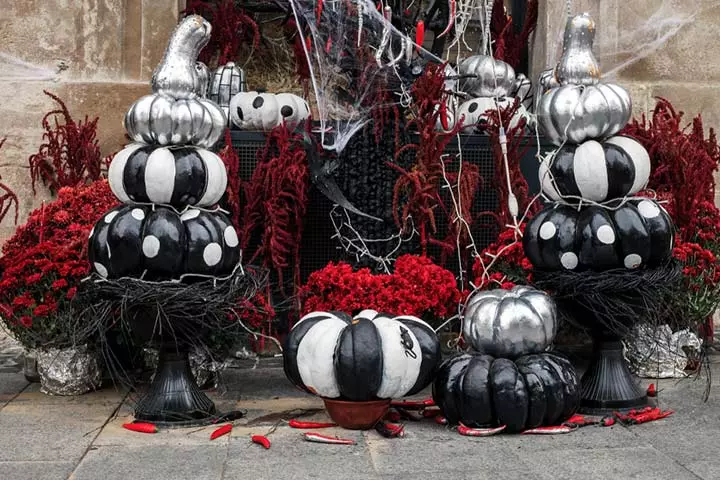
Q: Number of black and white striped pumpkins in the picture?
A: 3